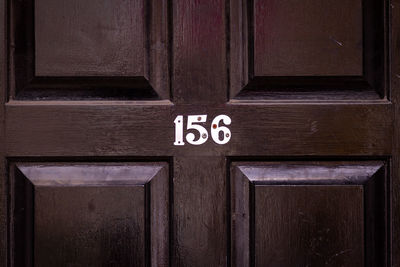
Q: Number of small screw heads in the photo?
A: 6